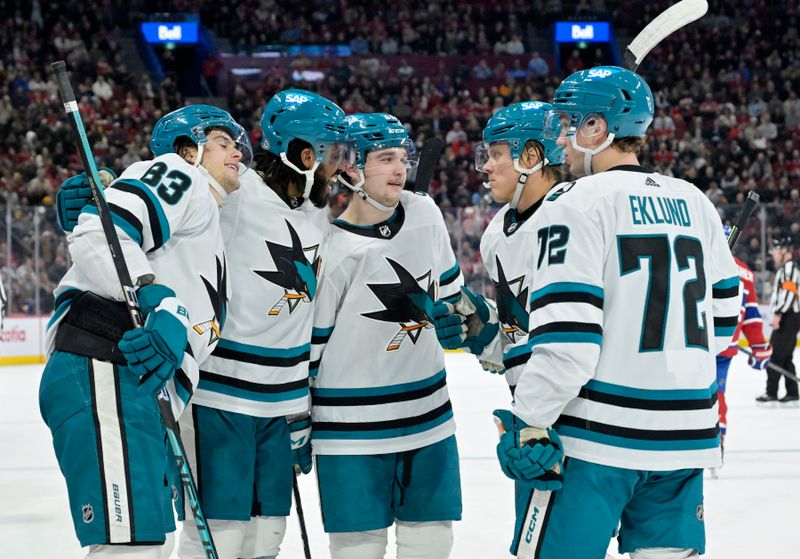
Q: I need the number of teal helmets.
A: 5